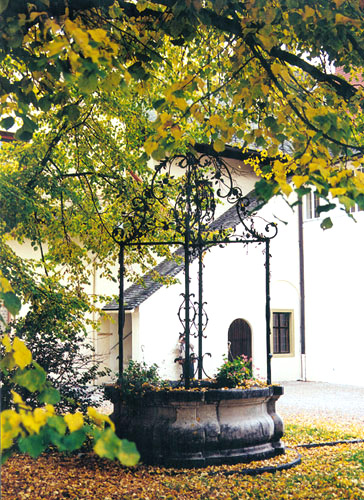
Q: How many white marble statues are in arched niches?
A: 0